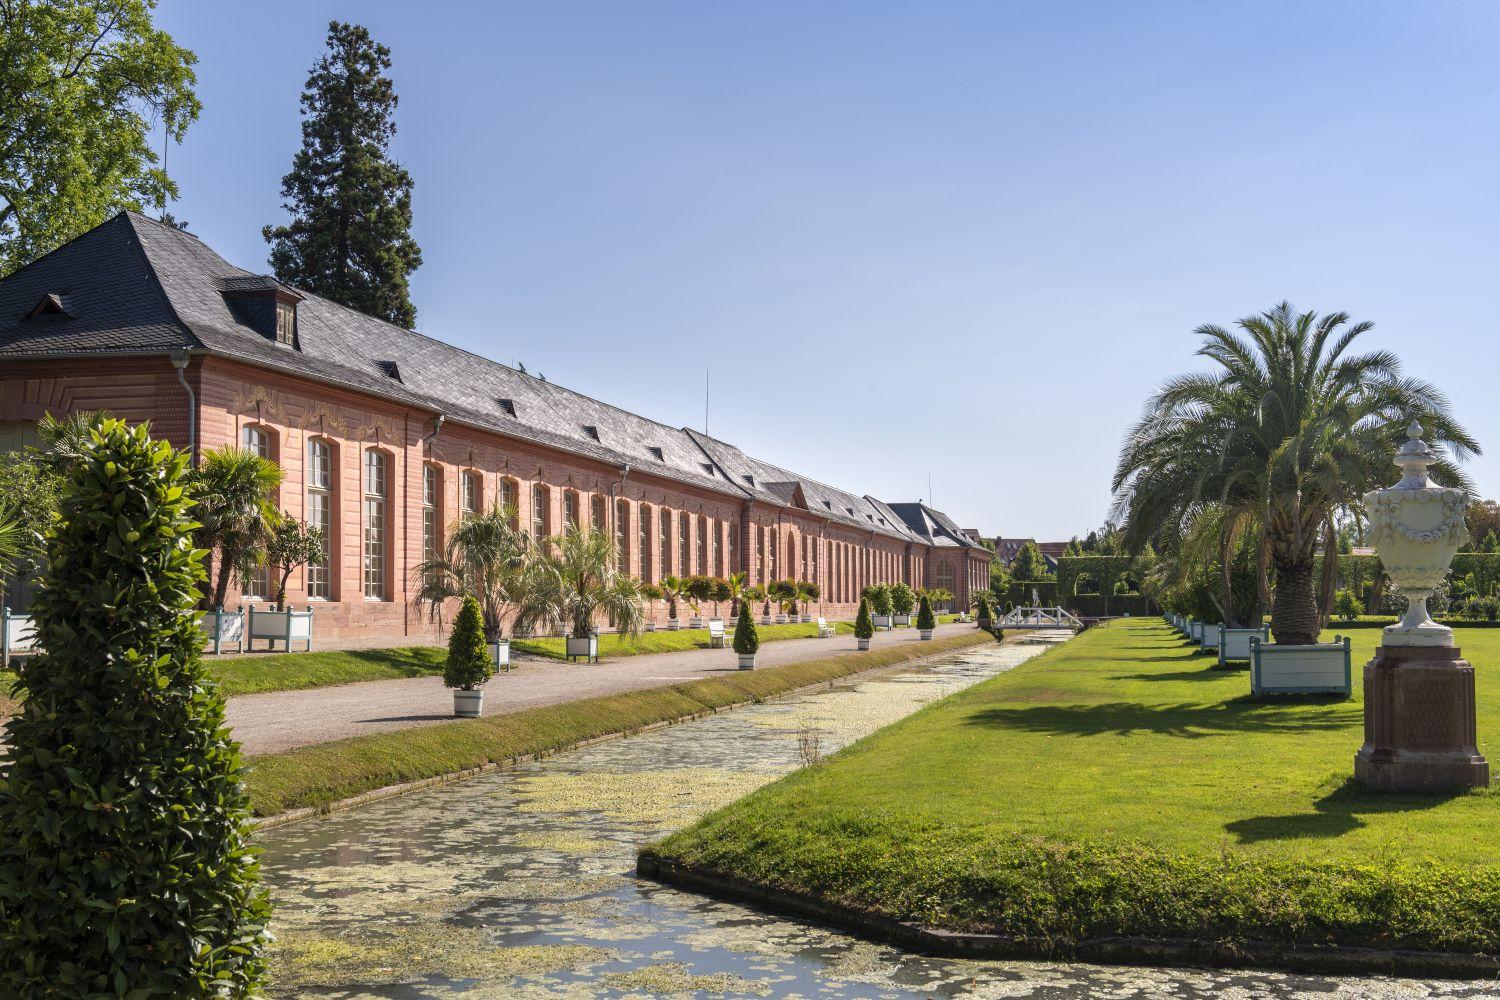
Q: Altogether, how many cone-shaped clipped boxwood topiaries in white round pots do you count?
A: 4